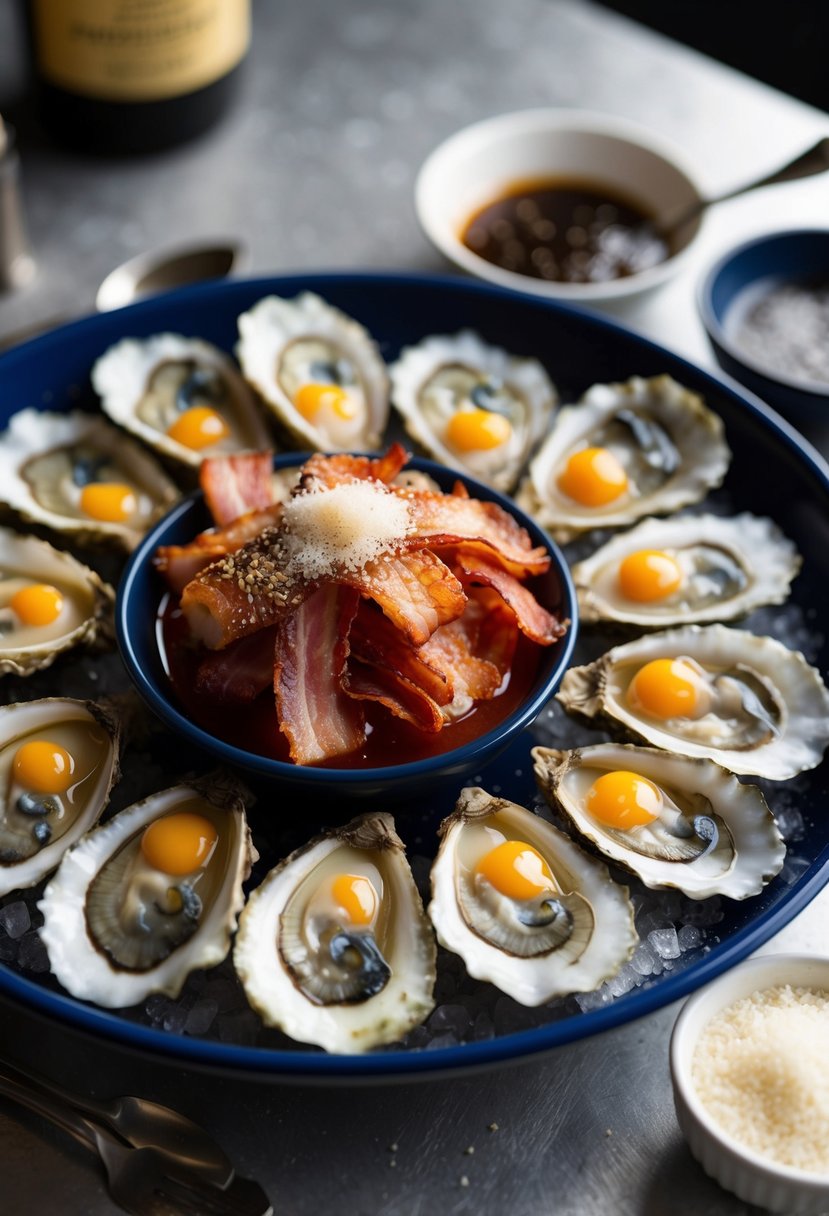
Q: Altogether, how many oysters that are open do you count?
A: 13